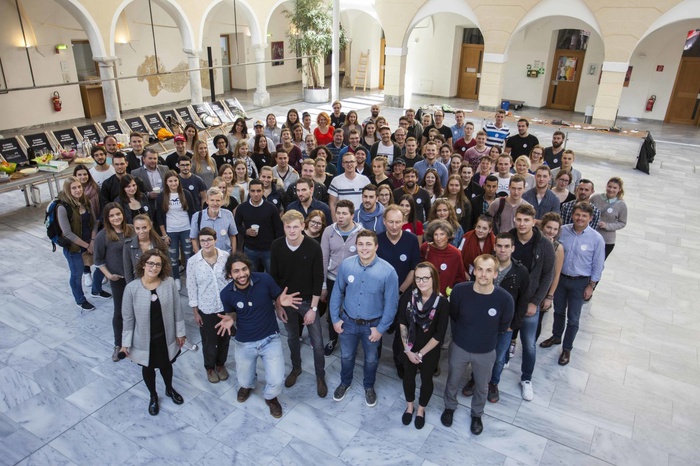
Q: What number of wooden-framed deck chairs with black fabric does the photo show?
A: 12